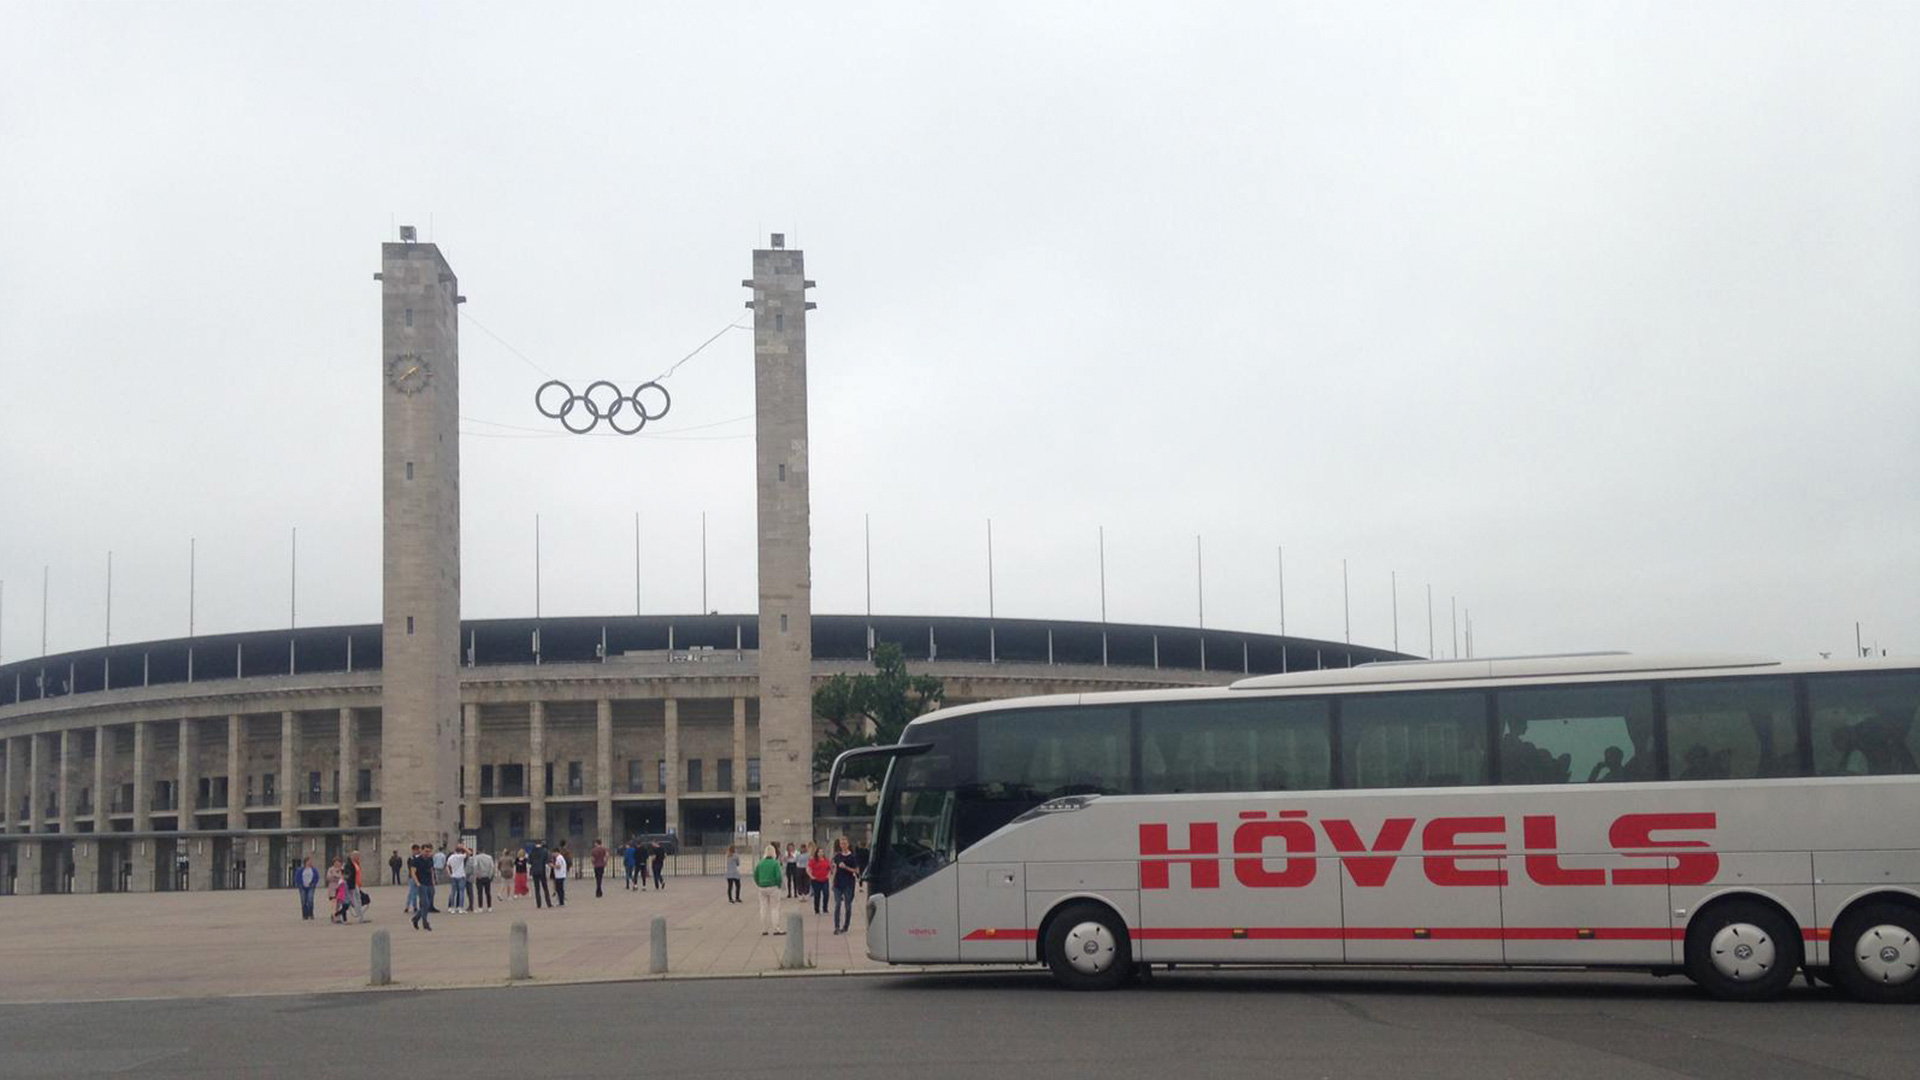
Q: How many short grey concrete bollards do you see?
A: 4